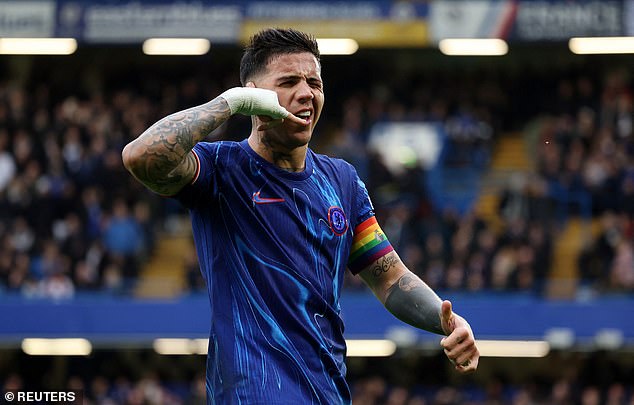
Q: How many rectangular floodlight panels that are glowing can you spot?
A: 9